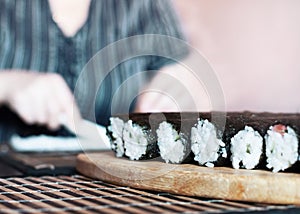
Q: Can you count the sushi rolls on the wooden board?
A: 6